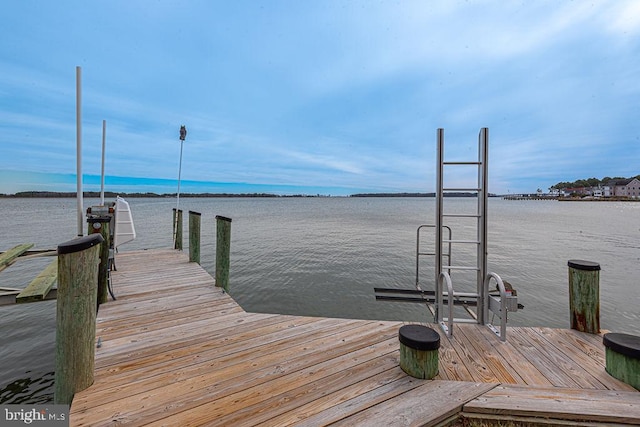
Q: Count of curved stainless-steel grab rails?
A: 2